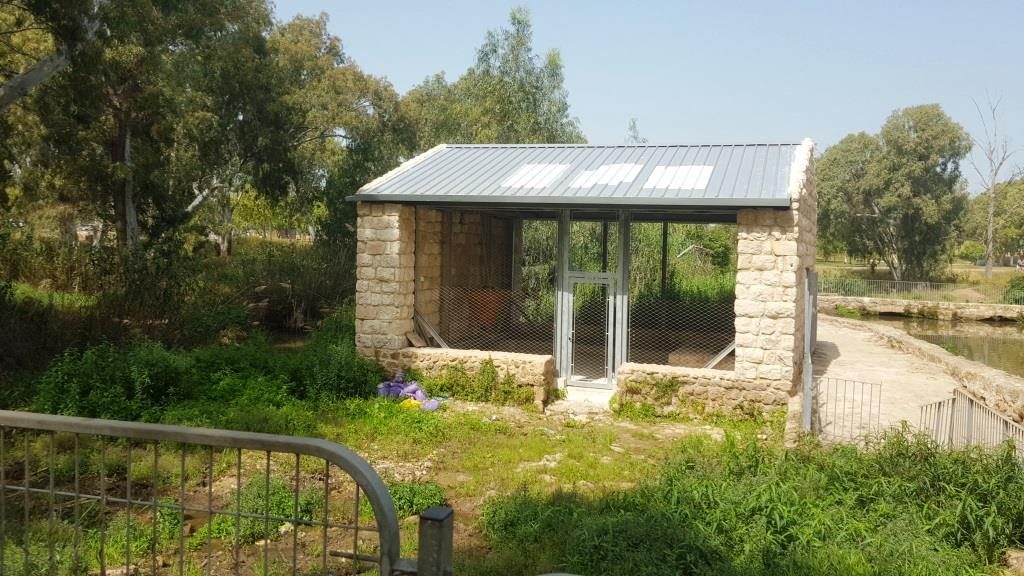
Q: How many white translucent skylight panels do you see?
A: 3